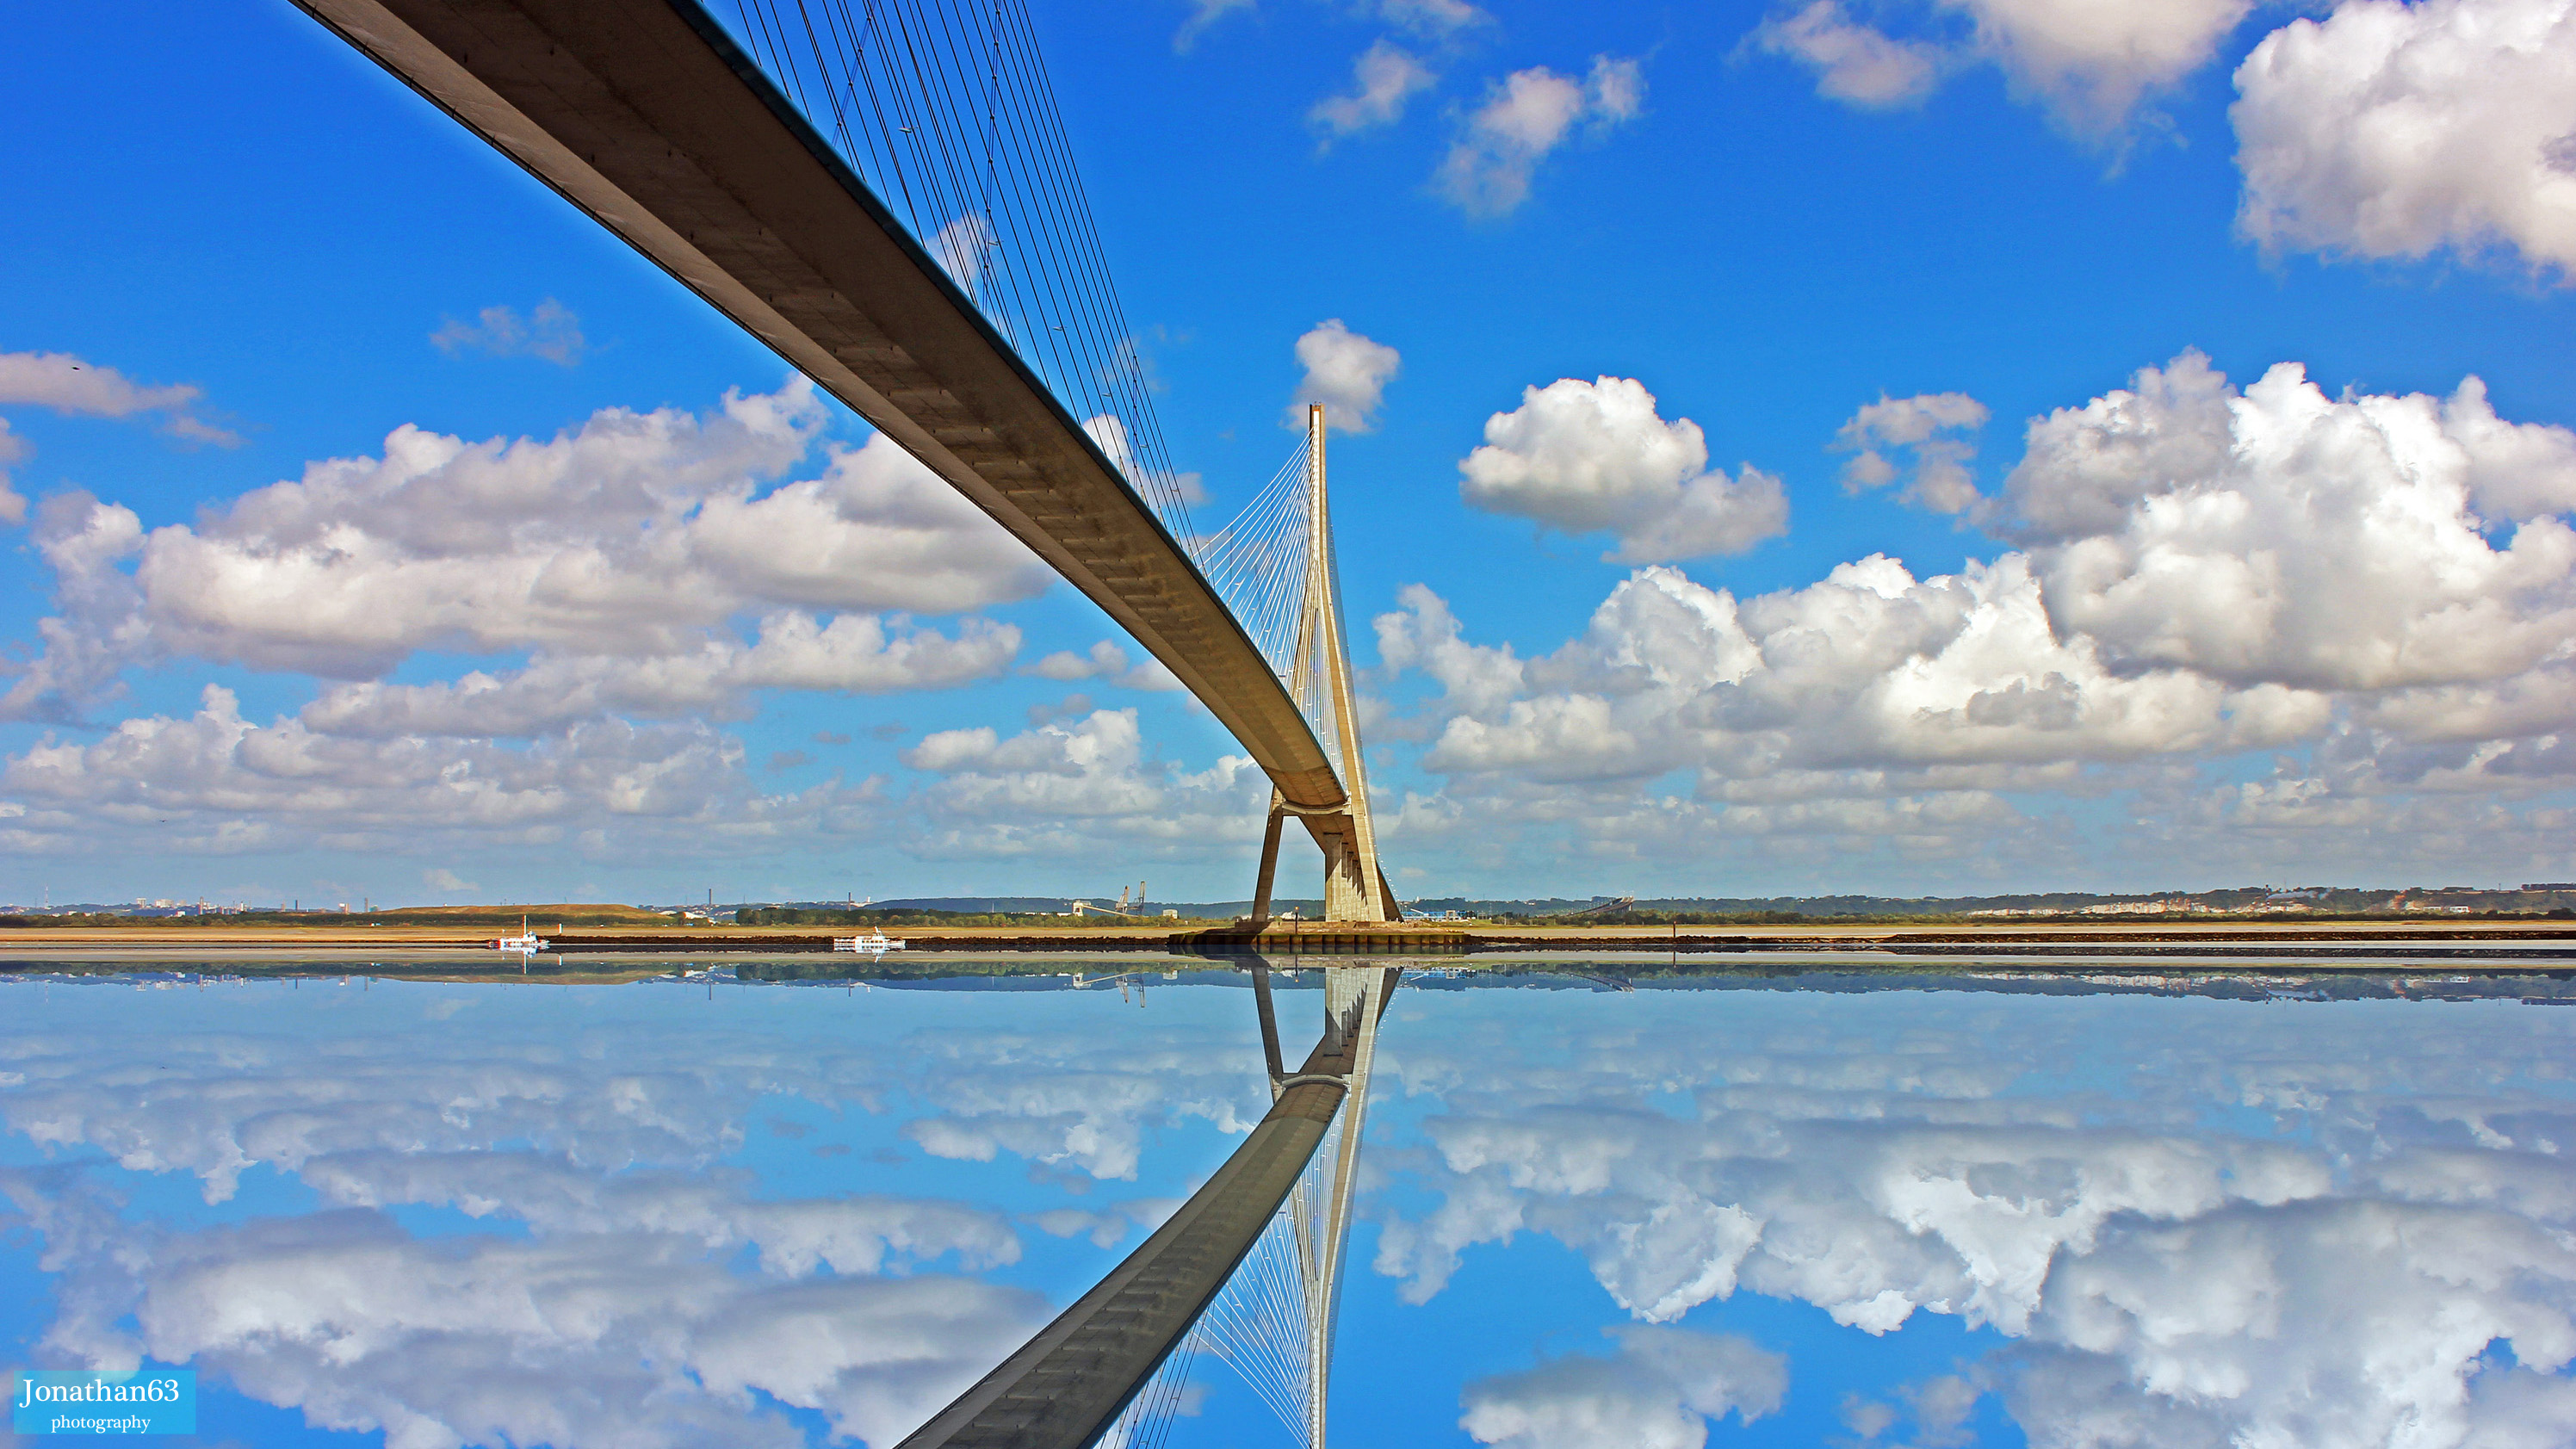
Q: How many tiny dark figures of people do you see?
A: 0